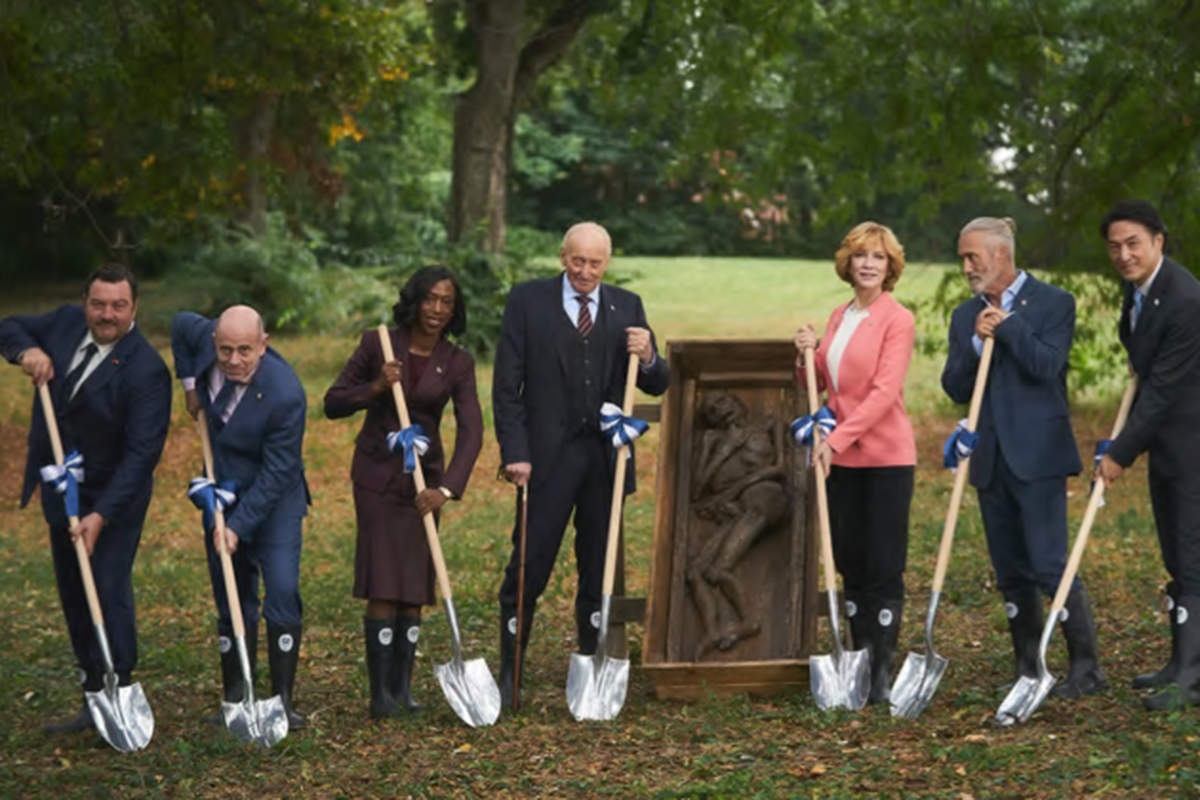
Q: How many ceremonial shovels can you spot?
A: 7